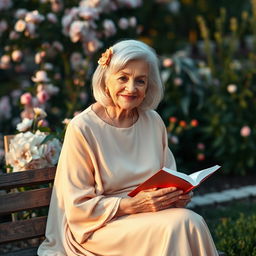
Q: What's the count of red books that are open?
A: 1